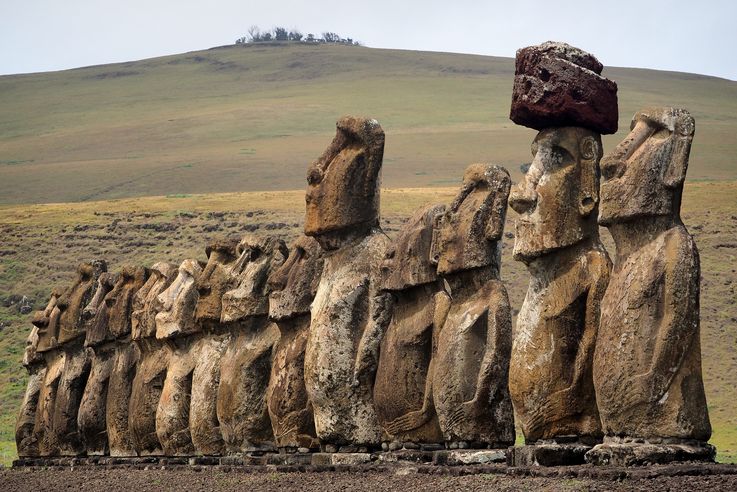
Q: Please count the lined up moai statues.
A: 15